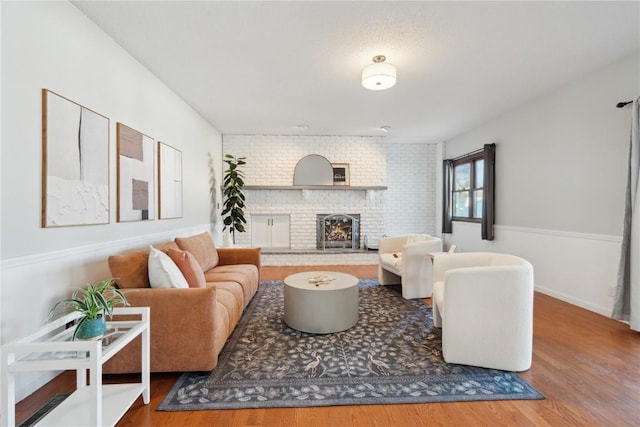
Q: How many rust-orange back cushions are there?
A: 2